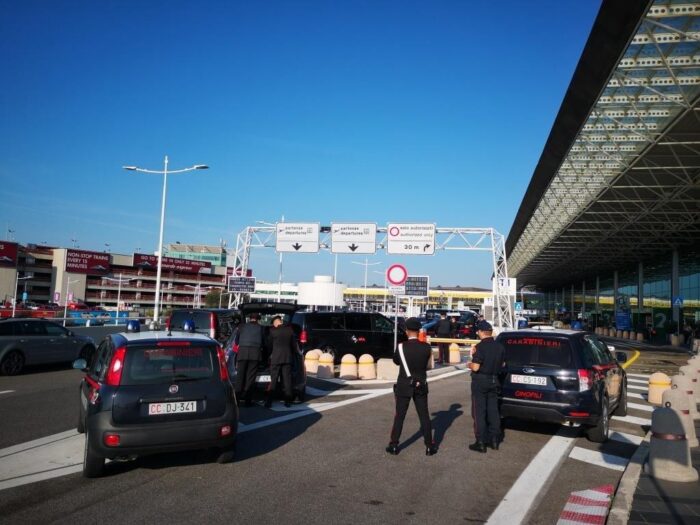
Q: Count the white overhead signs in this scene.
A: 3